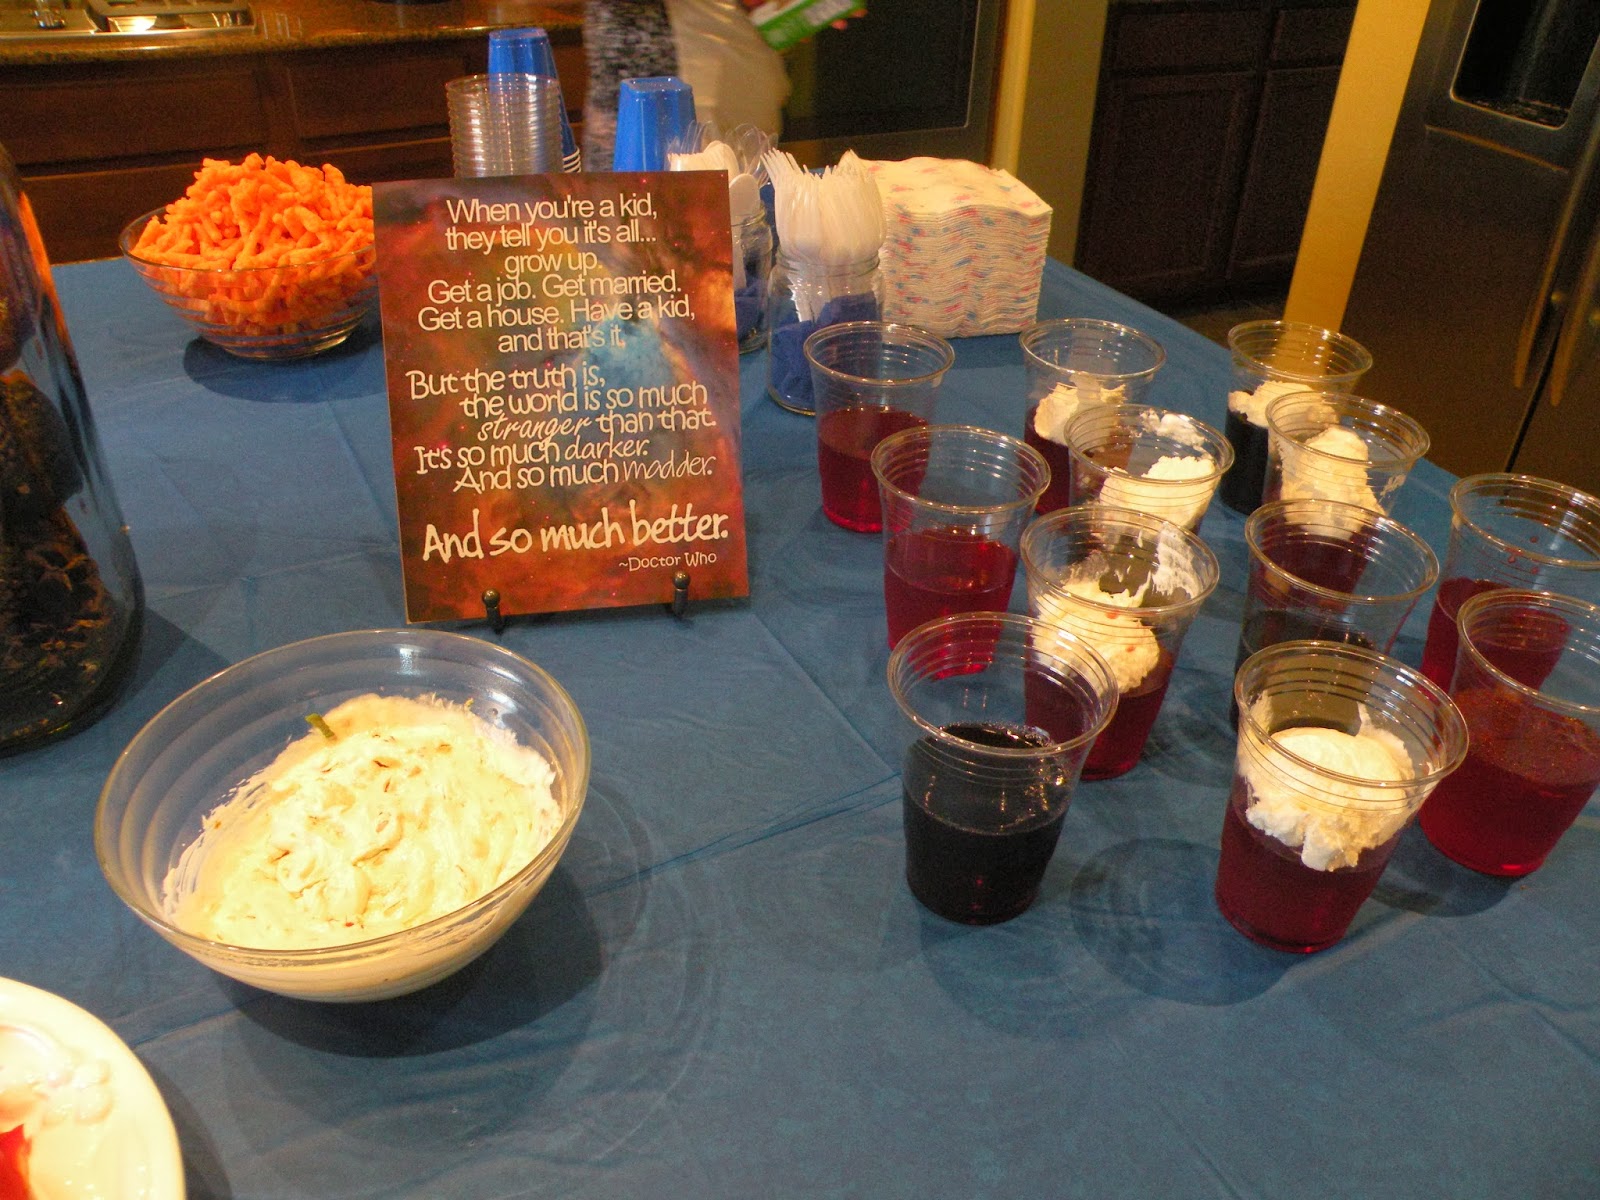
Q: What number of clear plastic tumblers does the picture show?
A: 12